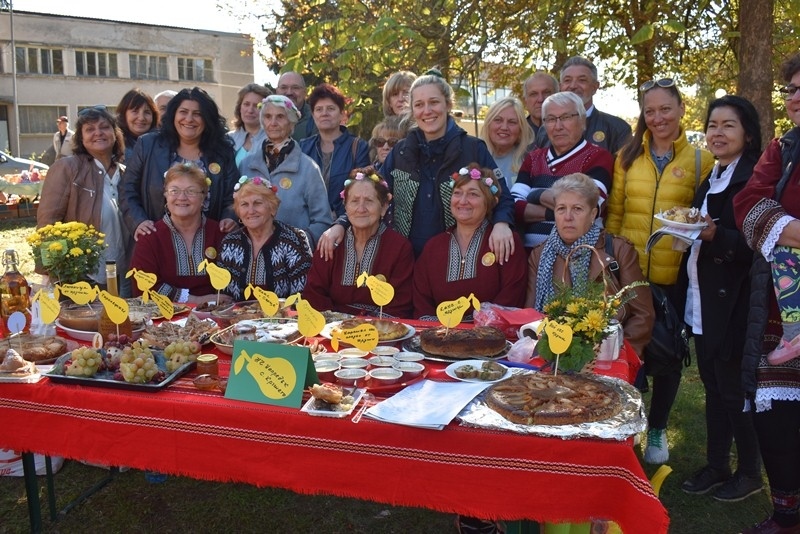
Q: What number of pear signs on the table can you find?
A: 13